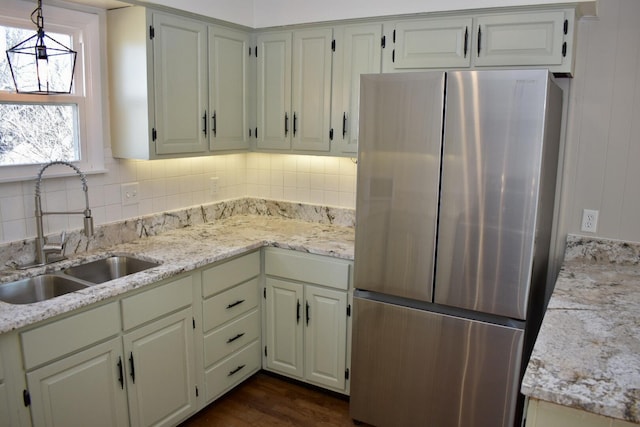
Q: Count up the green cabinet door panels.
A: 11